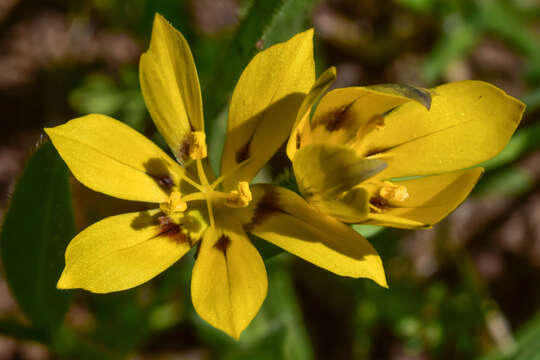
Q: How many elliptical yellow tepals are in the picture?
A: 12